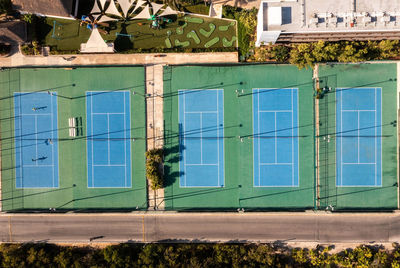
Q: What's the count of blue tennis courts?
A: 5